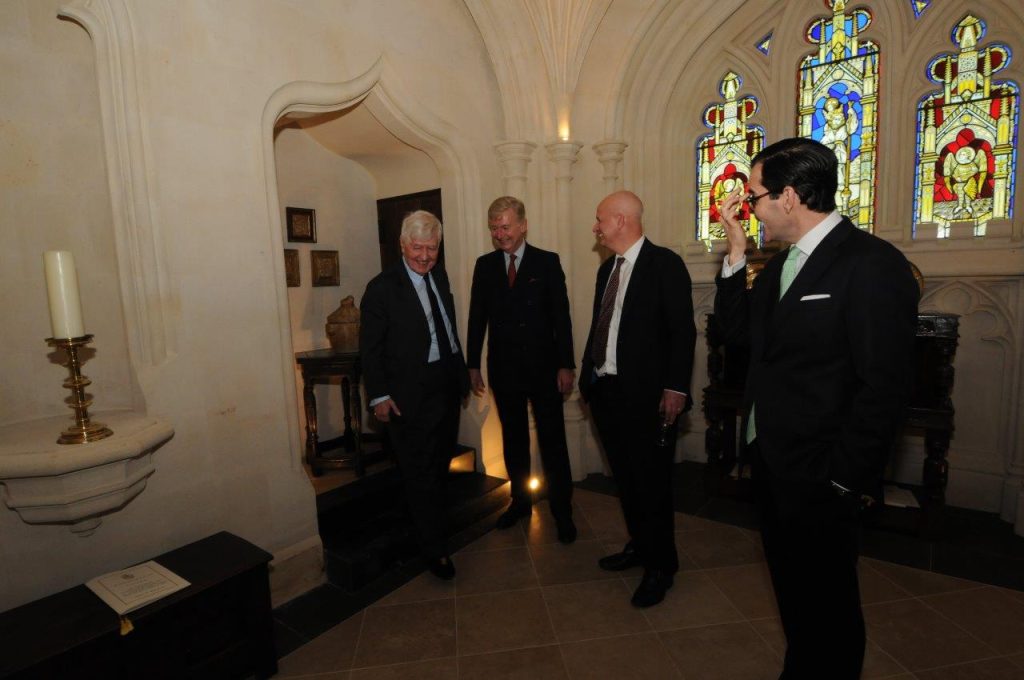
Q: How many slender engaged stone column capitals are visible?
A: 3